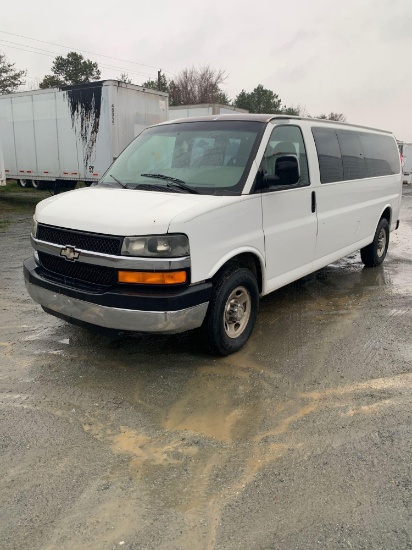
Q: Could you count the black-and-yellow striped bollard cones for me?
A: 0